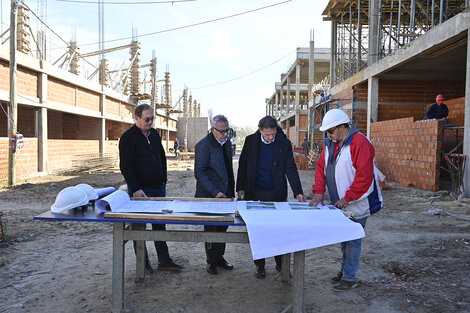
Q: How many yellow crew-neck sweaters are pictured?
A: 0